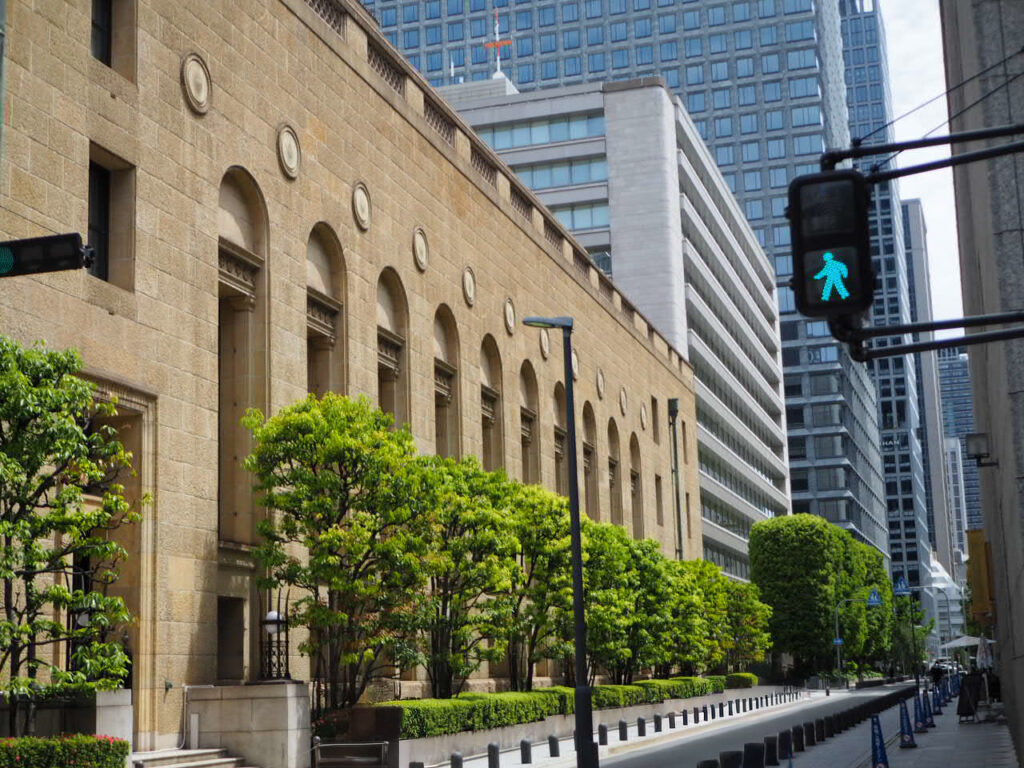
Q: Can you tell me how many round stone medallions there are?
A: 11